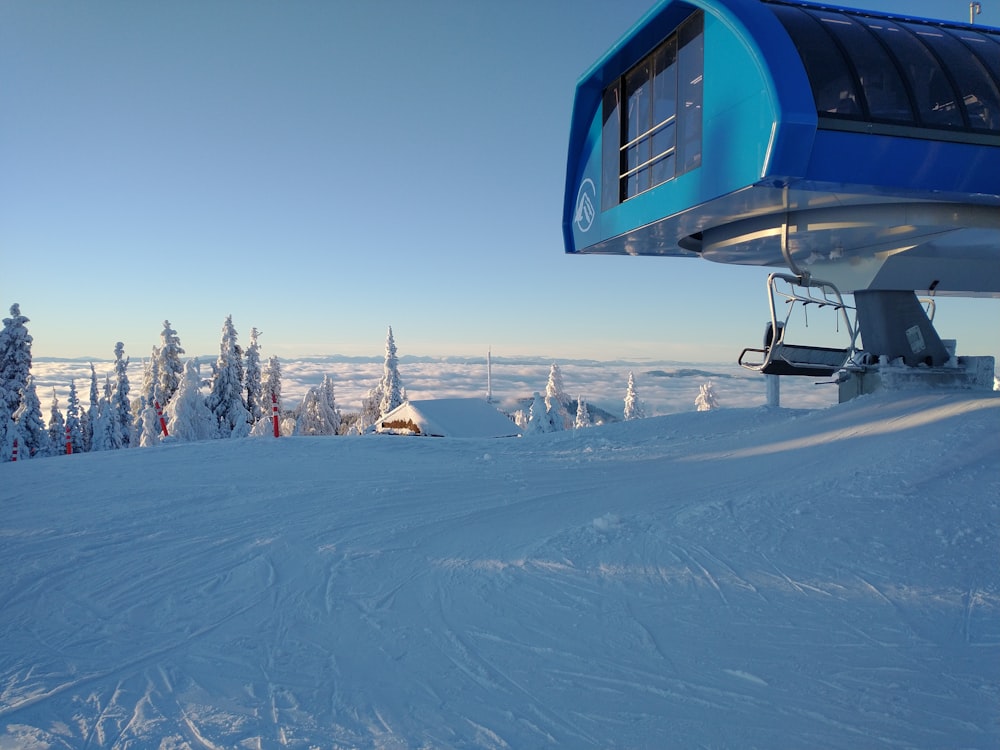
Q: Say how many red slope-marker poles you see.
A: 4